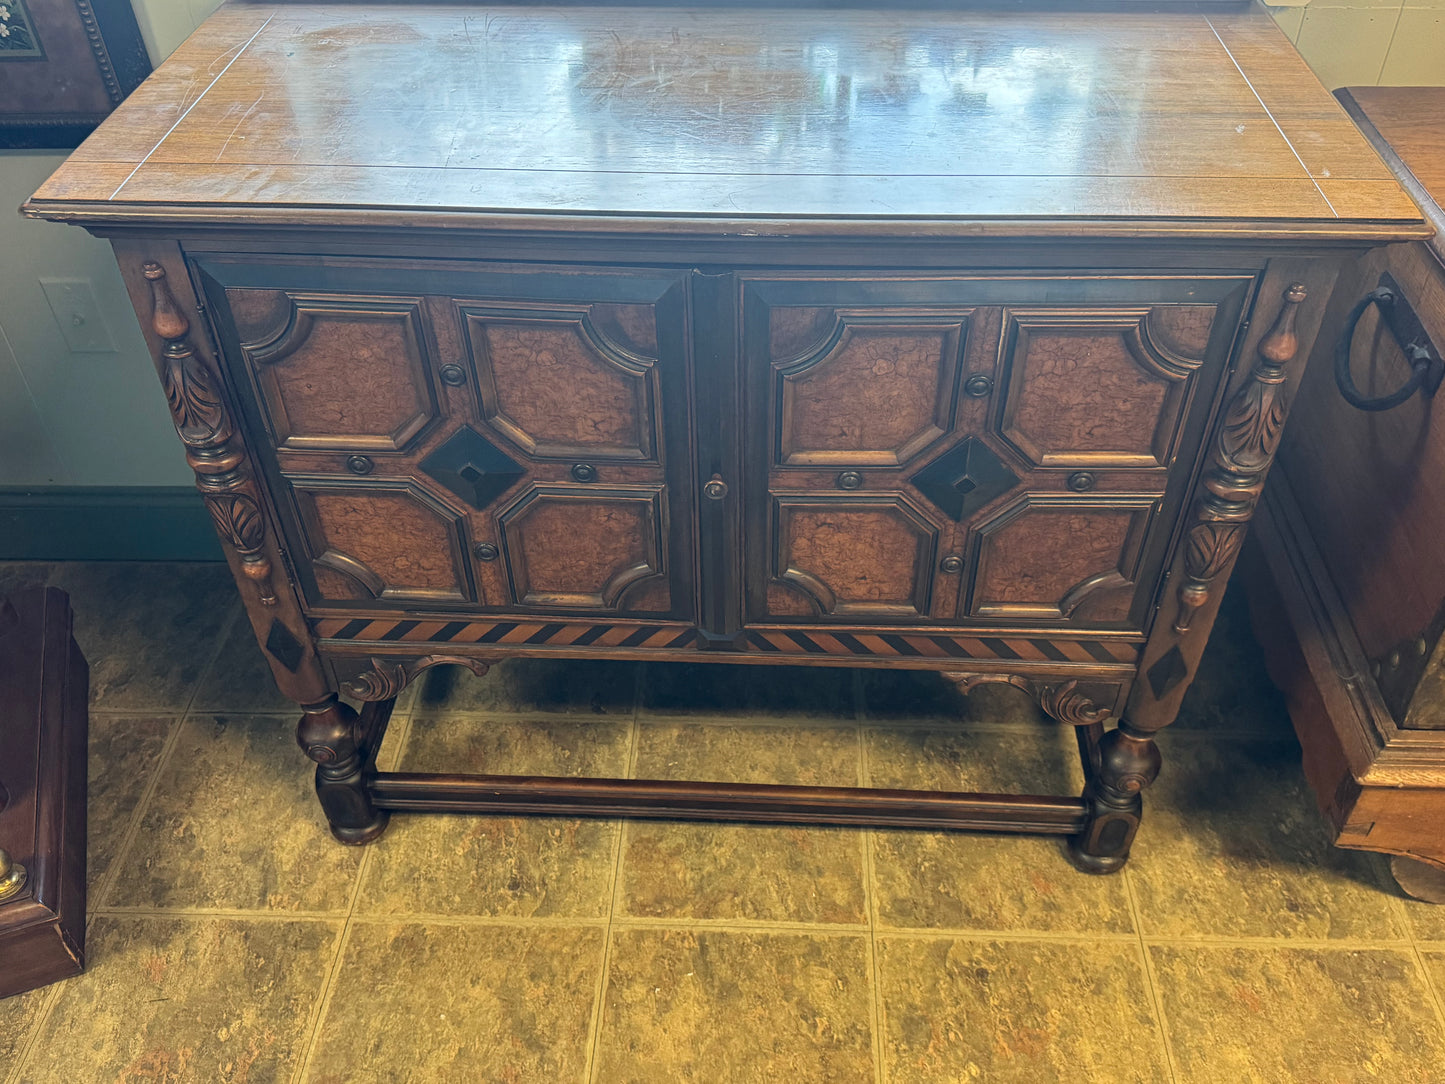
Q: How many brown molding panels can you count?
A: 8